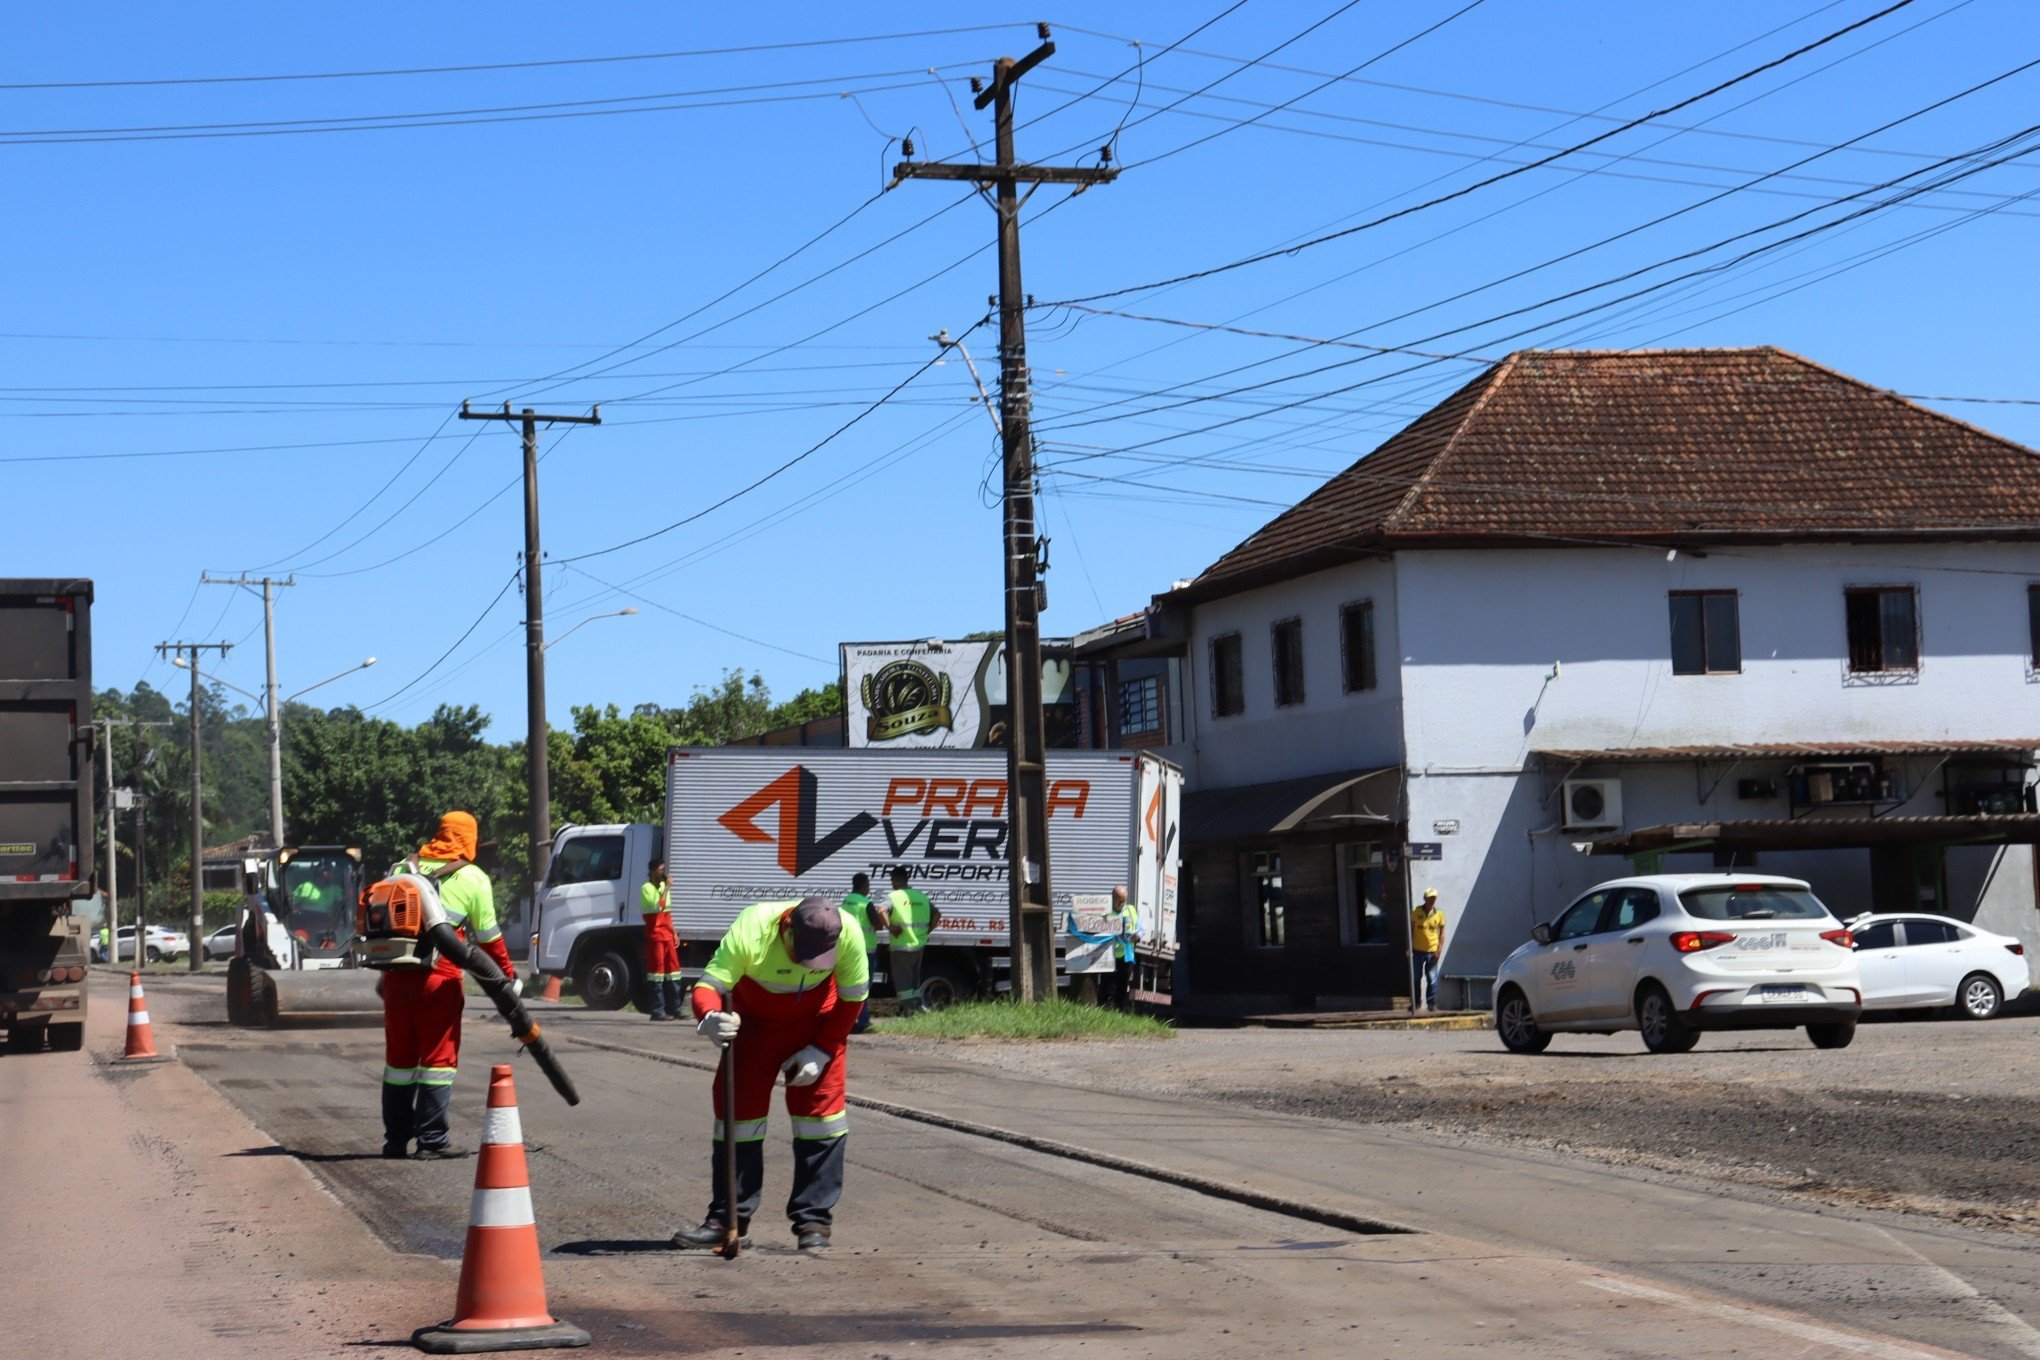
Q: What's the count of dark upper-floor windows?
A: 6